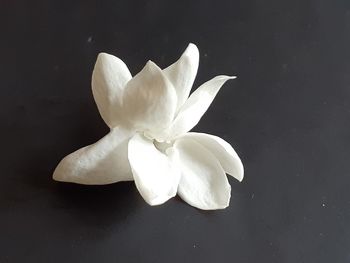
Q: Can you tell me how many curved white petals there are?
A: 8